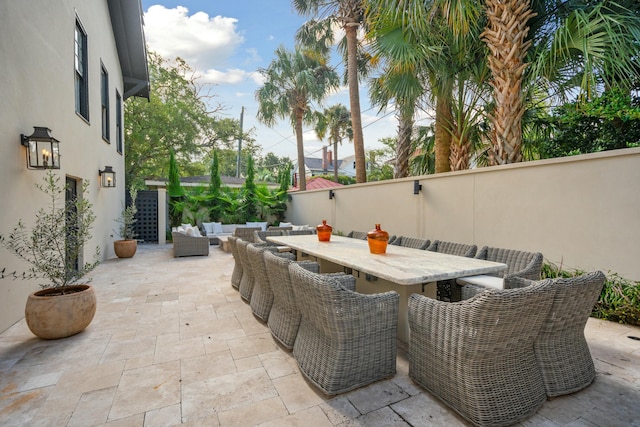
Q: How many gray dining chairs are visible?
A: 14